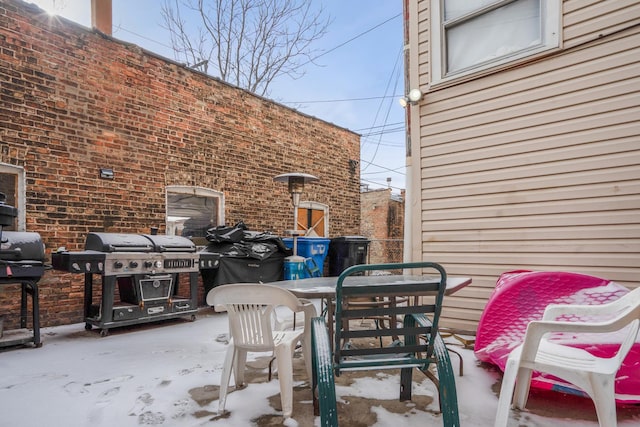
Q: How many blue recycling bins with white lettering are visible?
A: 1